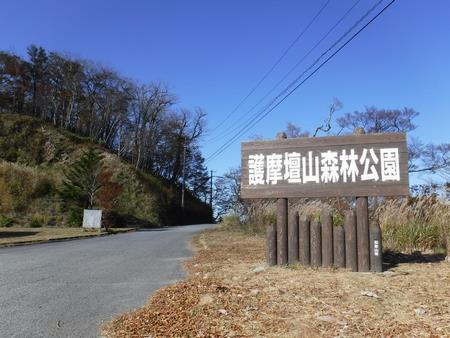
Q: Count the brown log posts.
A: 10